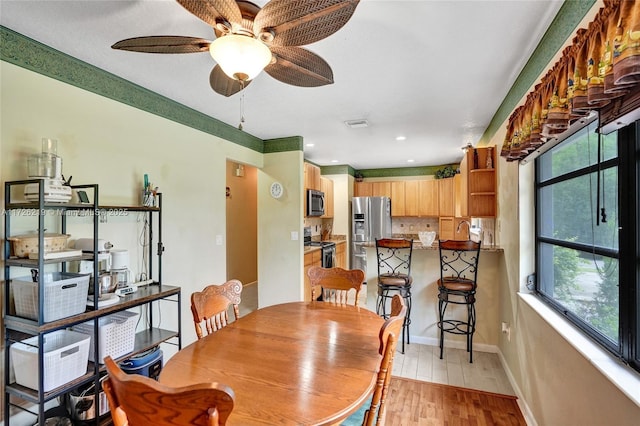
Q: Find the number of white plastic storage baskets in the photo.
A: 3